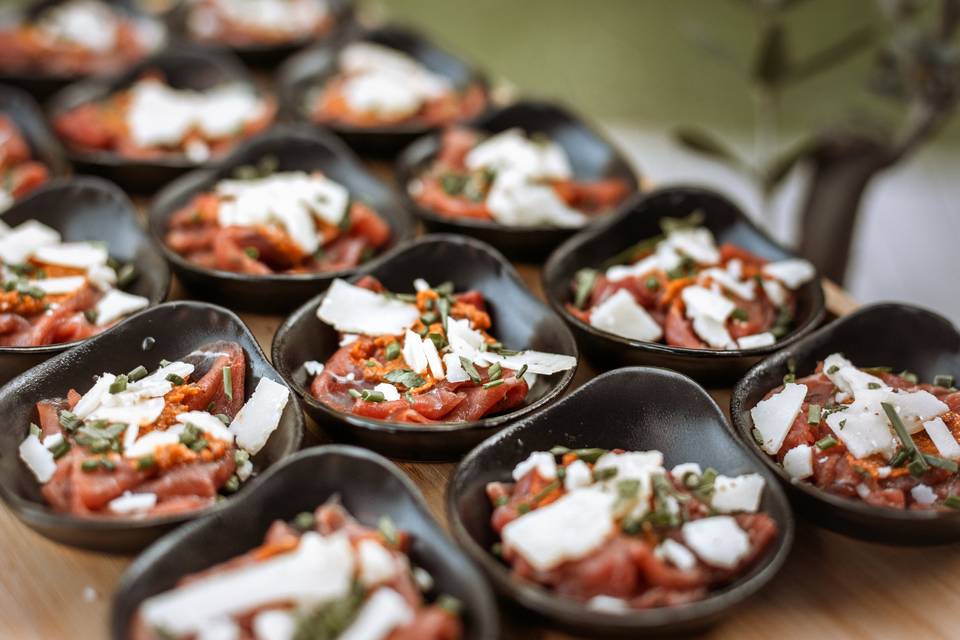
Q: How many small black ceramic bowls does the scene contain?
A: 14